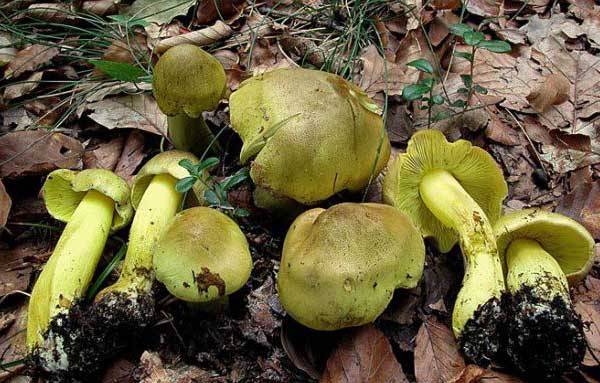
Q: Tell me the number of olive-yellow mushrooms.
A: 8